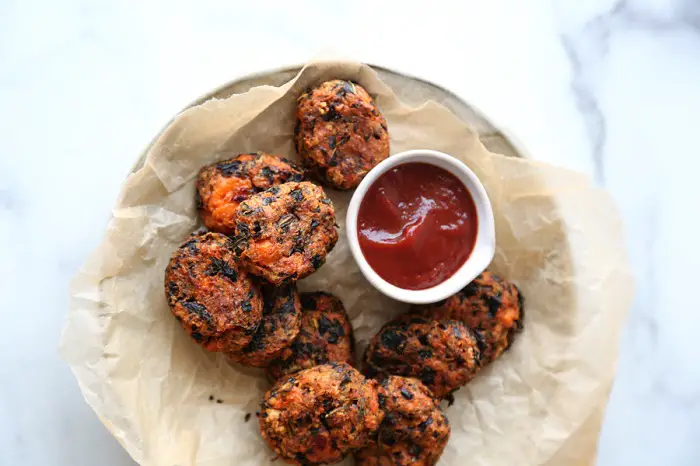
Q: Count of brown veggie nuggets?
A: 10